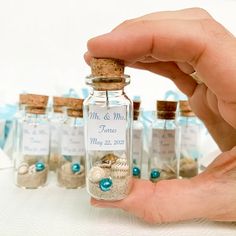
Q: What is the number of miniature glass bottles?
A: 7